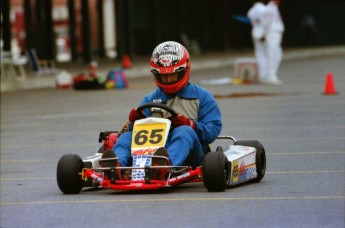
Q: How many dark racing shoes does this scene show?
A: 2